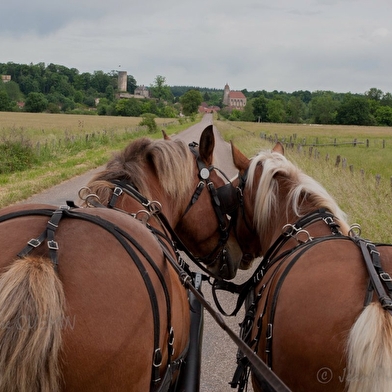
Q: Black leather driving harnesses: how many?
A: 2